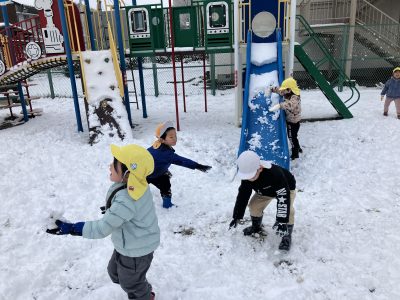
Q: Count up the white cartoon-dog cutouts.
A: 0